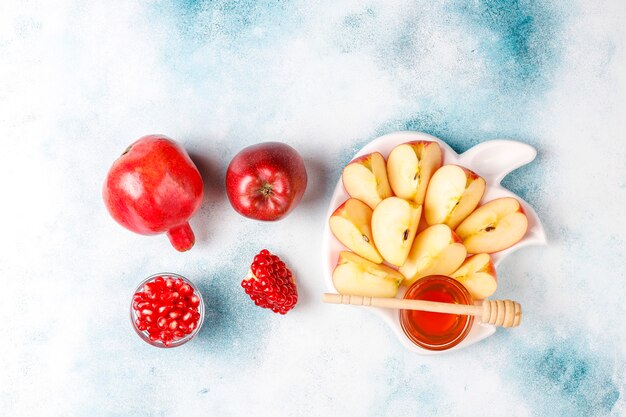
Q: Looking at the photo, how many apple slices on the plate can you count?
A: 9